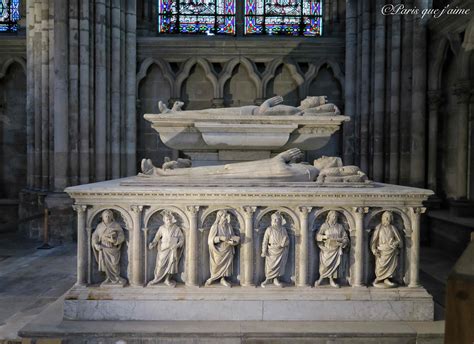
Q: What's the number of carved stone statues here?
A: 8